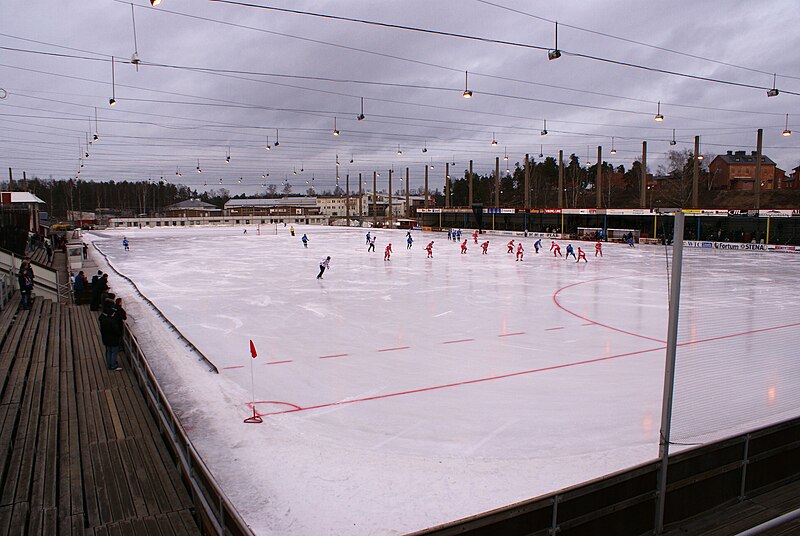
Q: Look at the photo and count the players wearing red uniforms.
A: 10